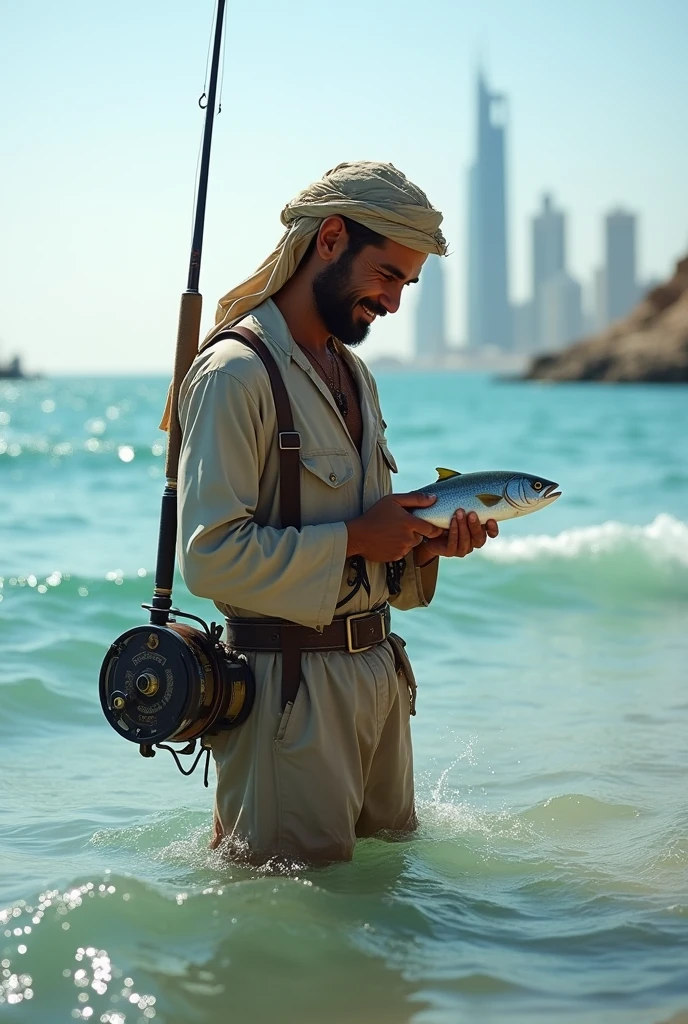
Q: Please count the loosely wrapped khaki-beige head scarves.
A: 1